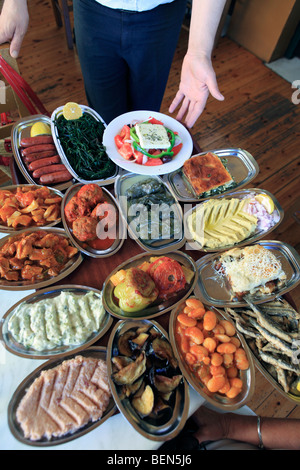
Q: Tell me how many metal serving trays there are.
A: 15